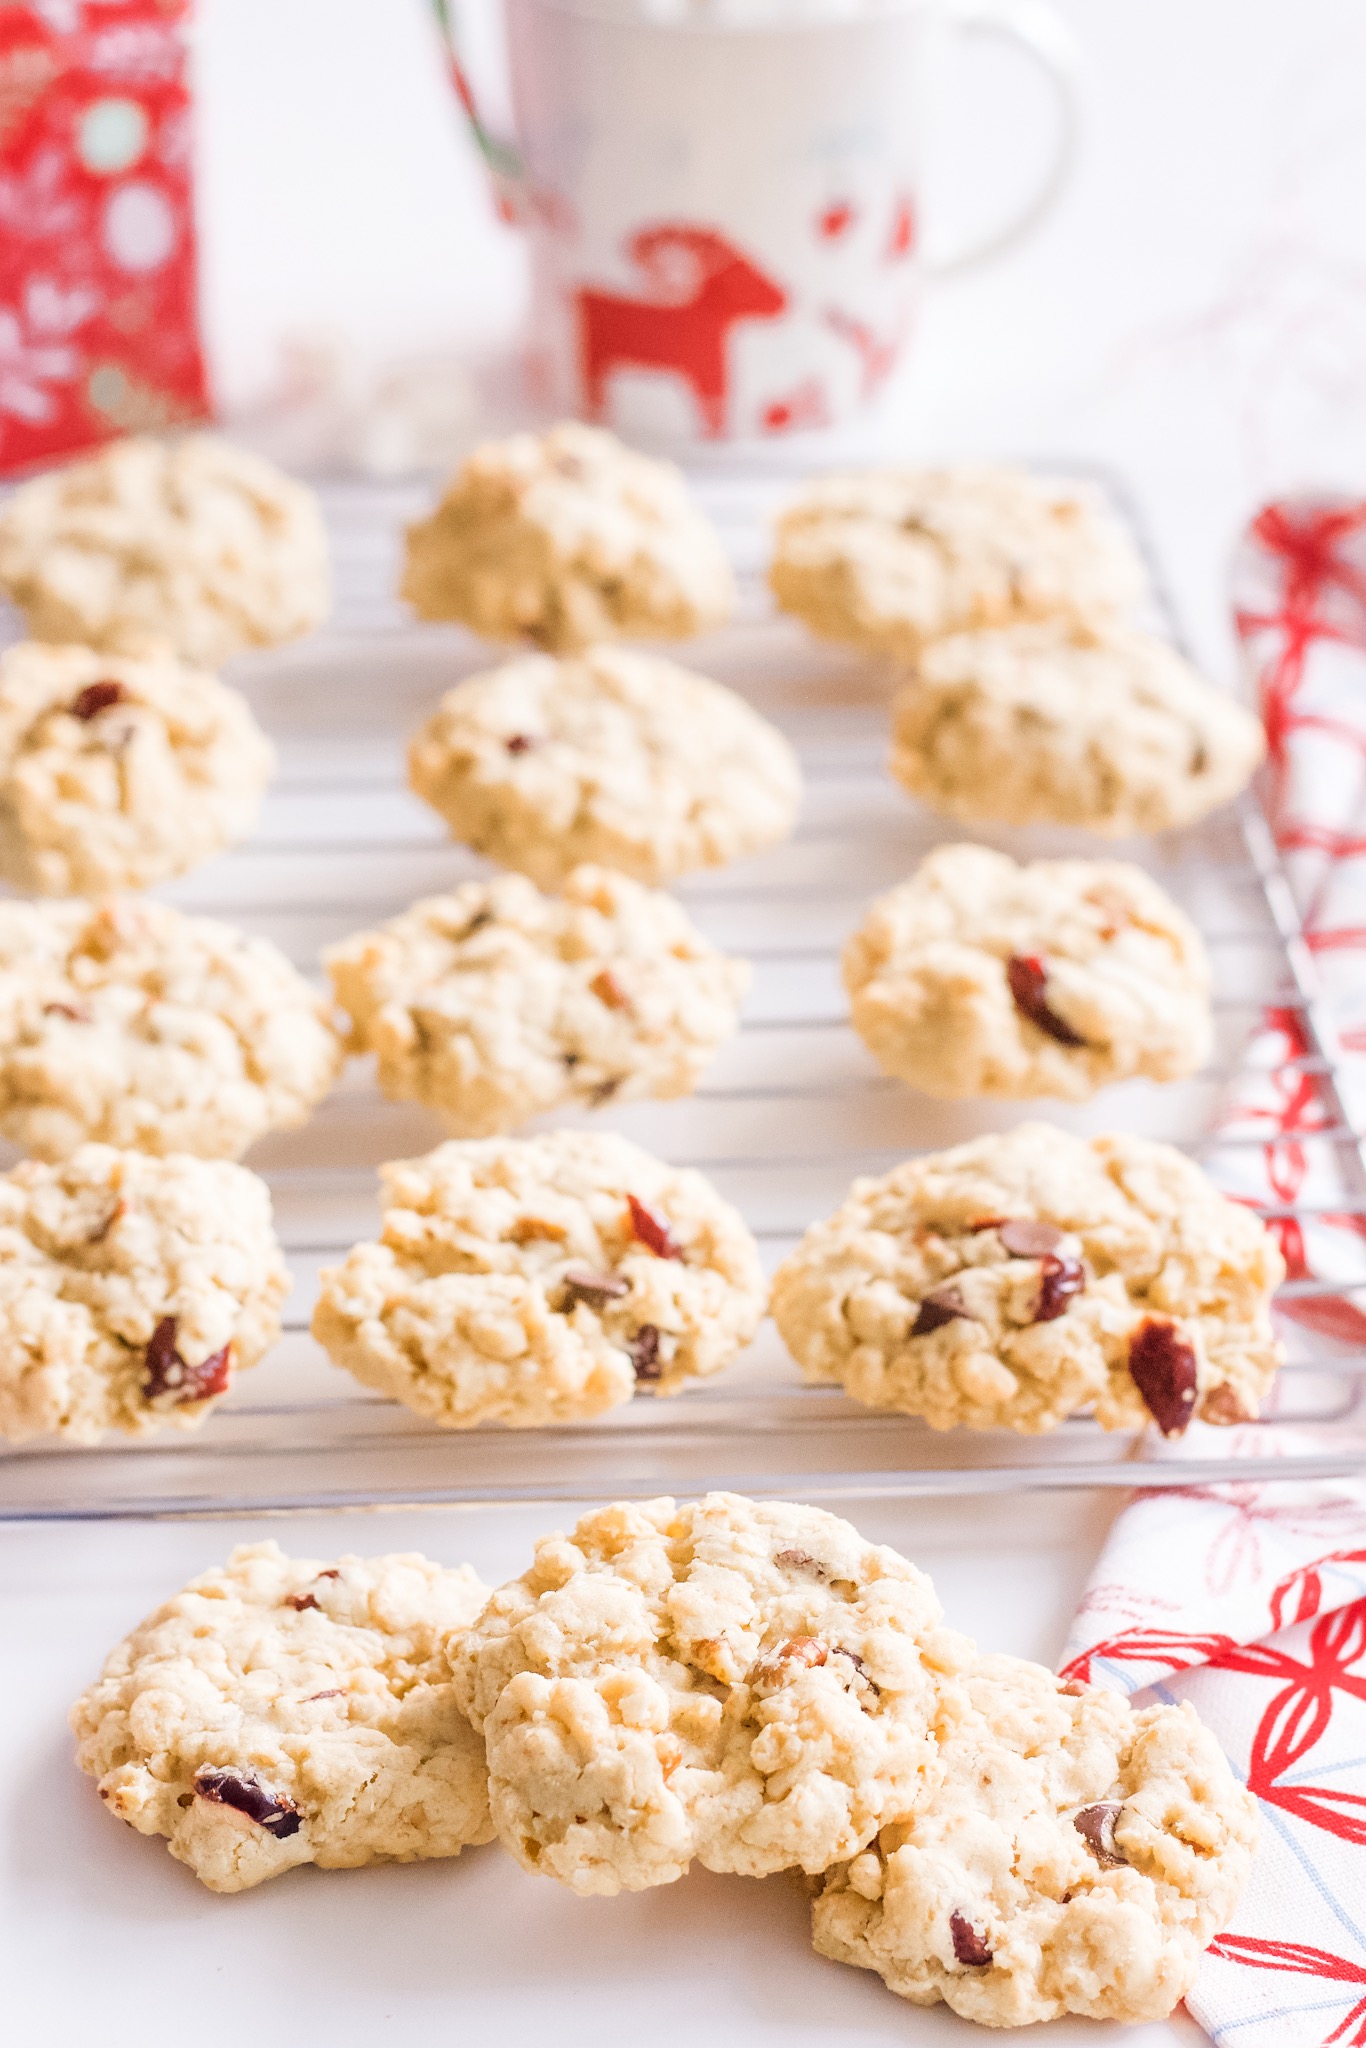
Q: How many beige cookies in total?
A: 15